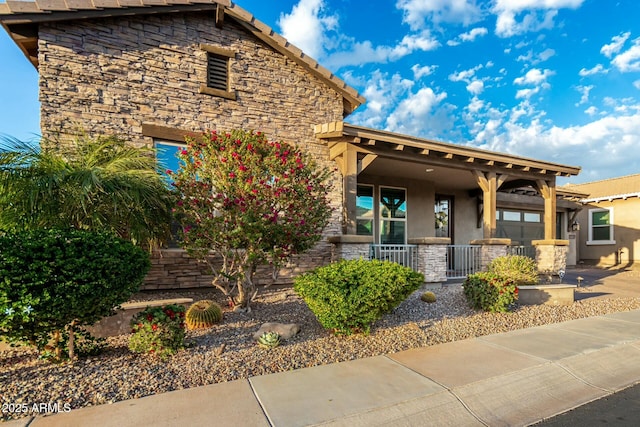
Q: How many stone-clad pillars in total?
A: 4